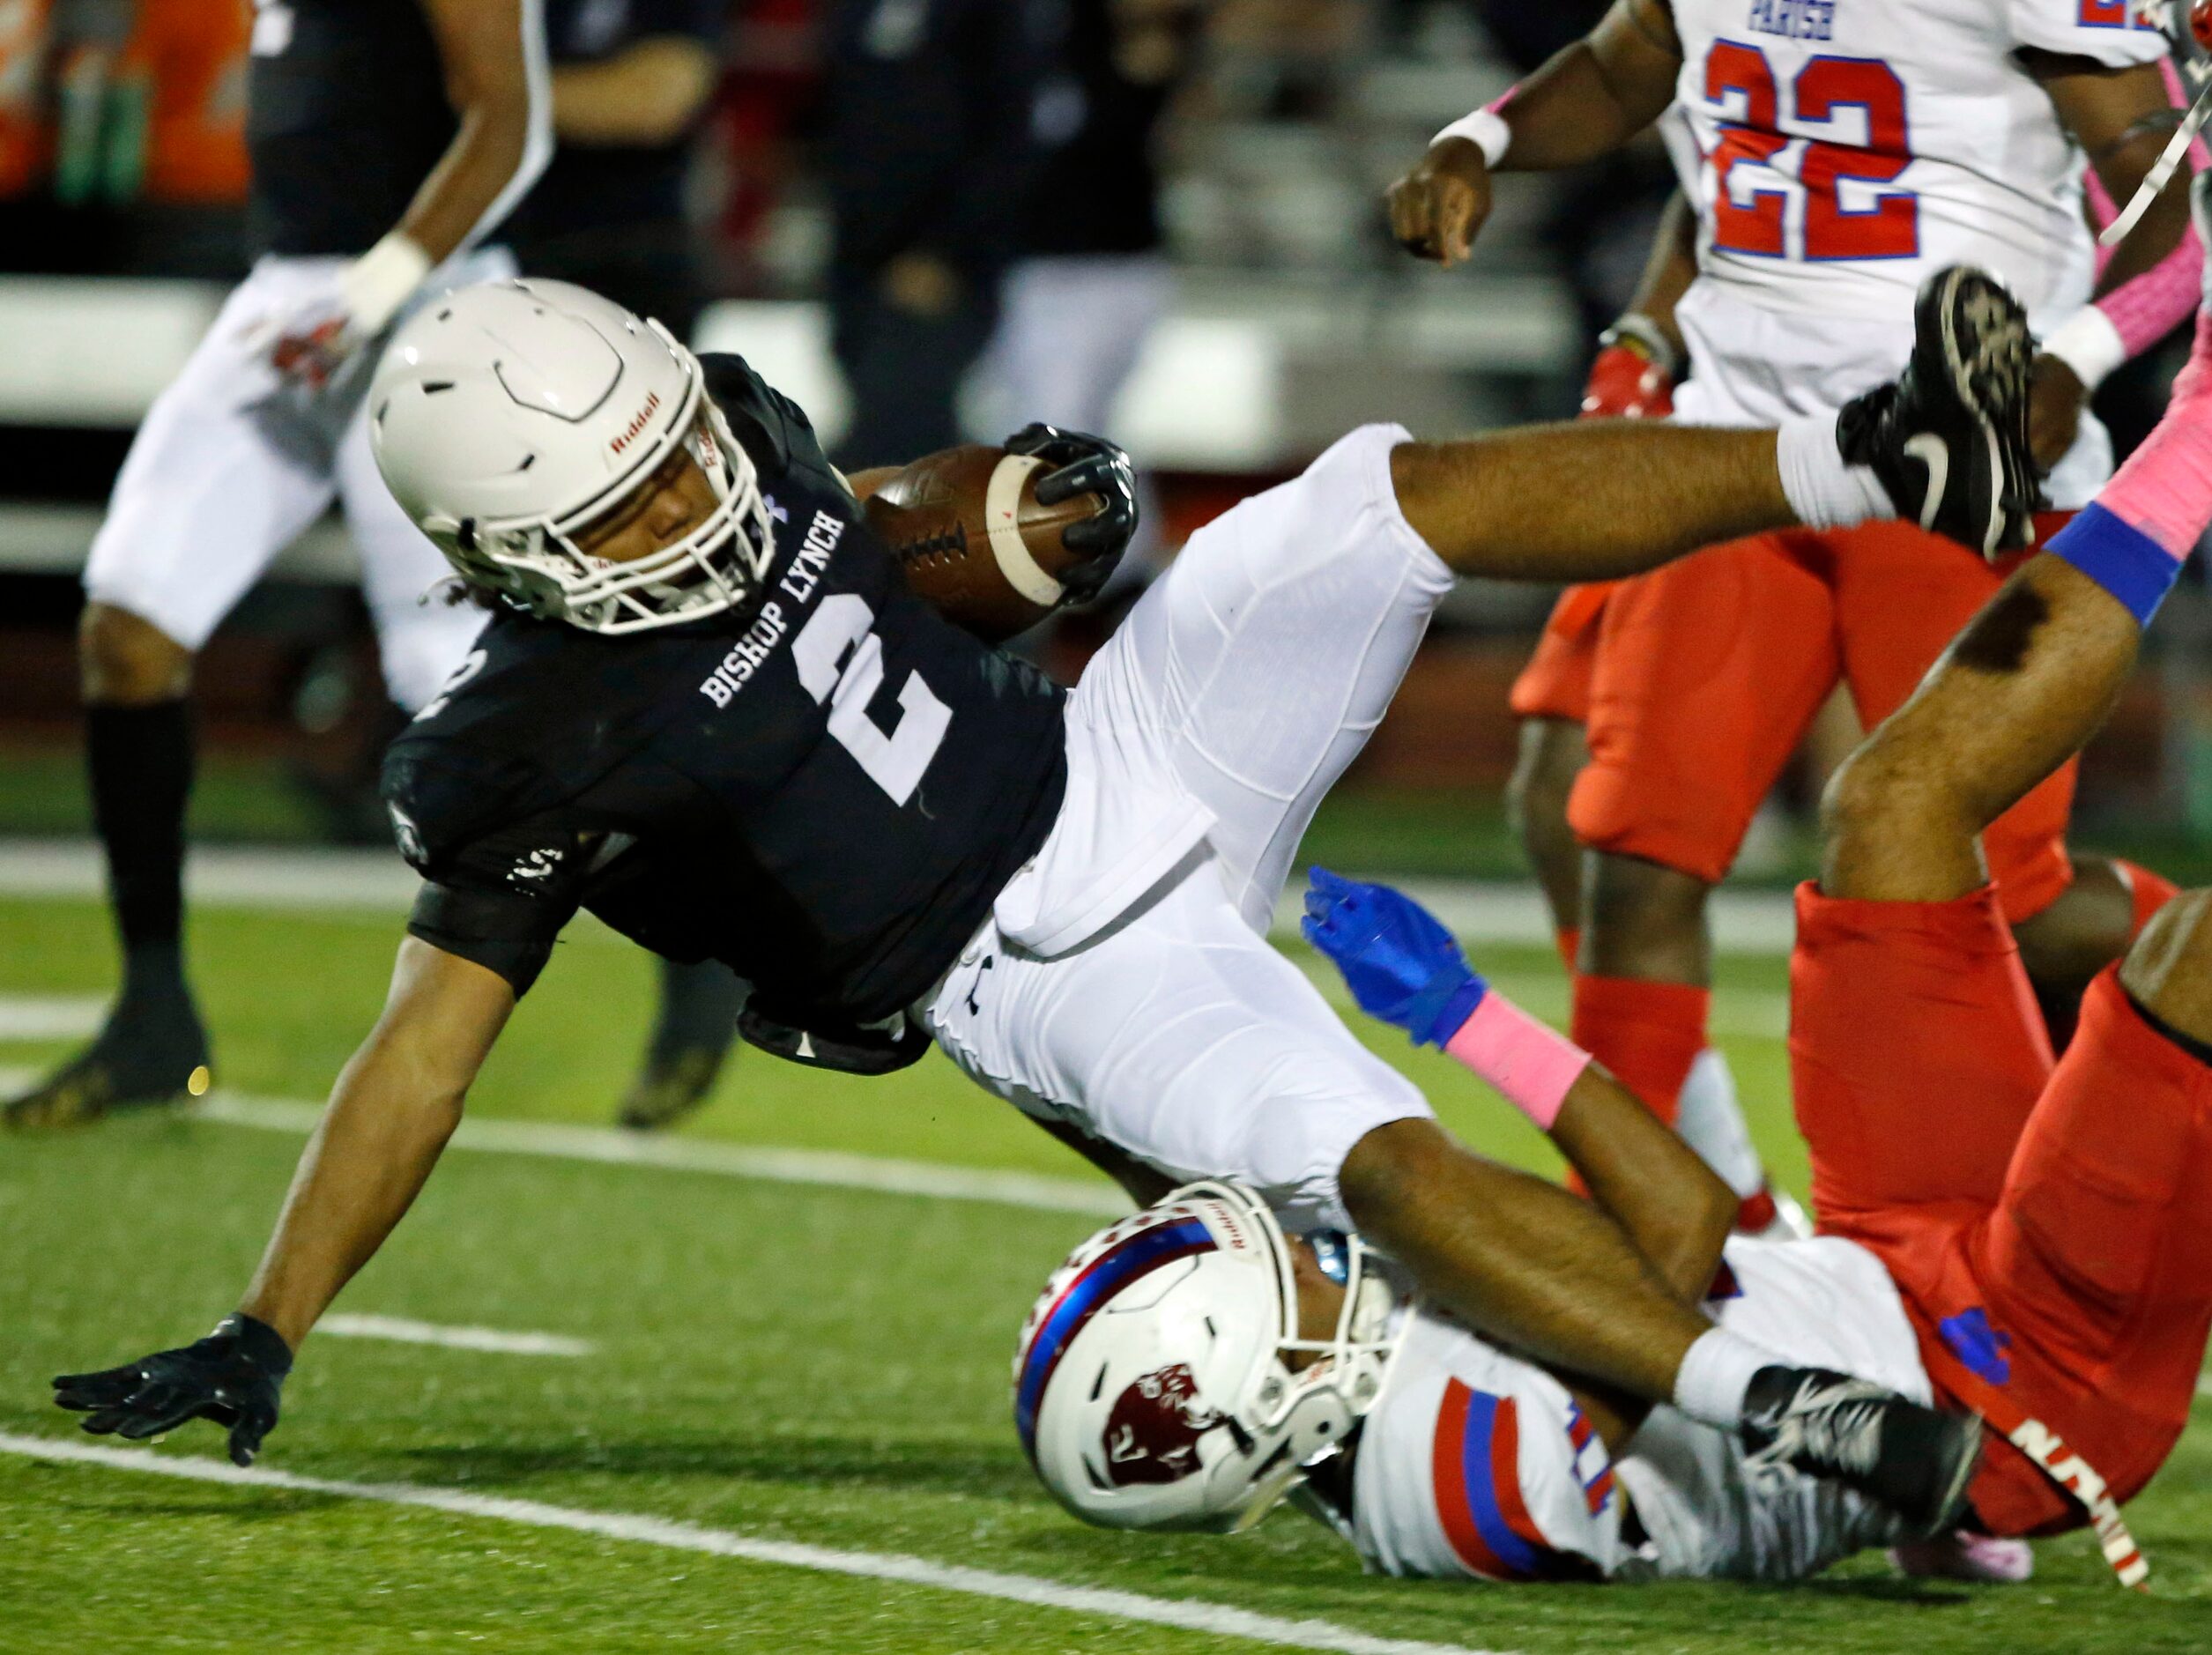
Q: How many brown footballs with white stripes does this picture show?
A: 1